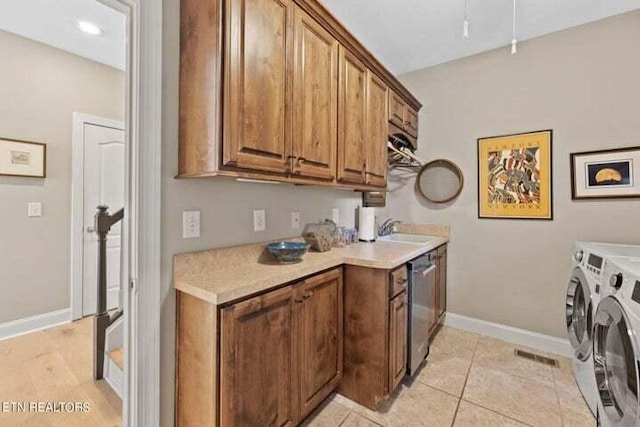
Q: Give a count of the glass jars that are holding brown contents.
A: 1